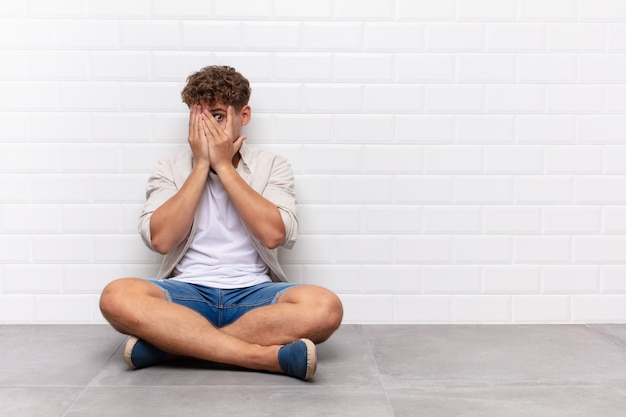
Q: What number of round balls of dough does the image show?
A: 0